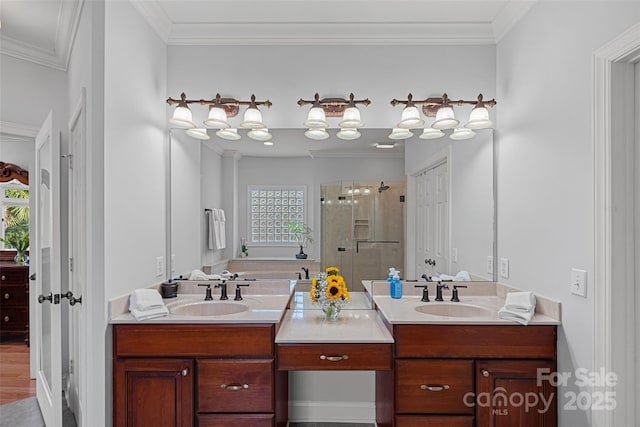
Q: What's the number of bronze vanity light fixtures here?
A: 3